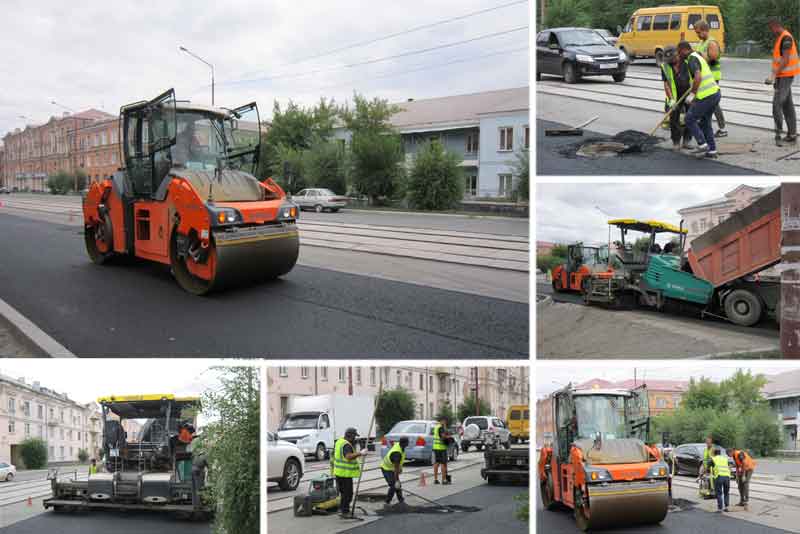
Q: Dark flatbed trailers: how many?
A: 1